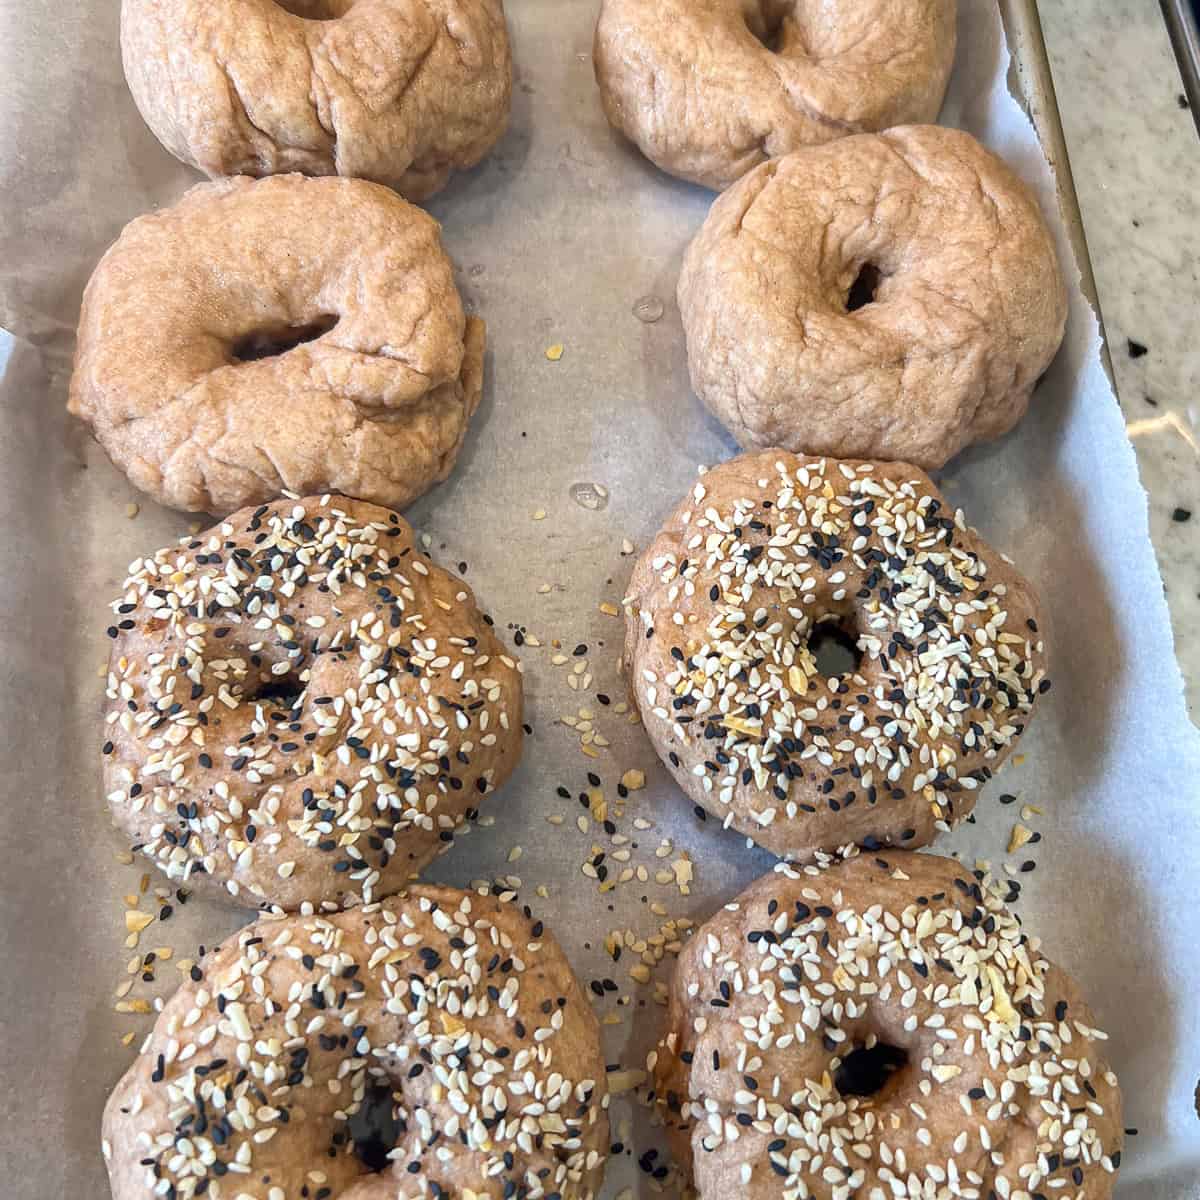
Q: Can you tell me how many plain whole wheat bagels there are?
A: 4